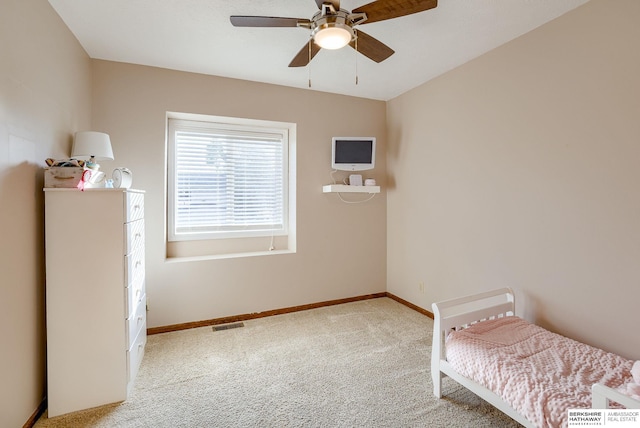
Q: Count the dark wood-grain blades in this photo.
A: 5